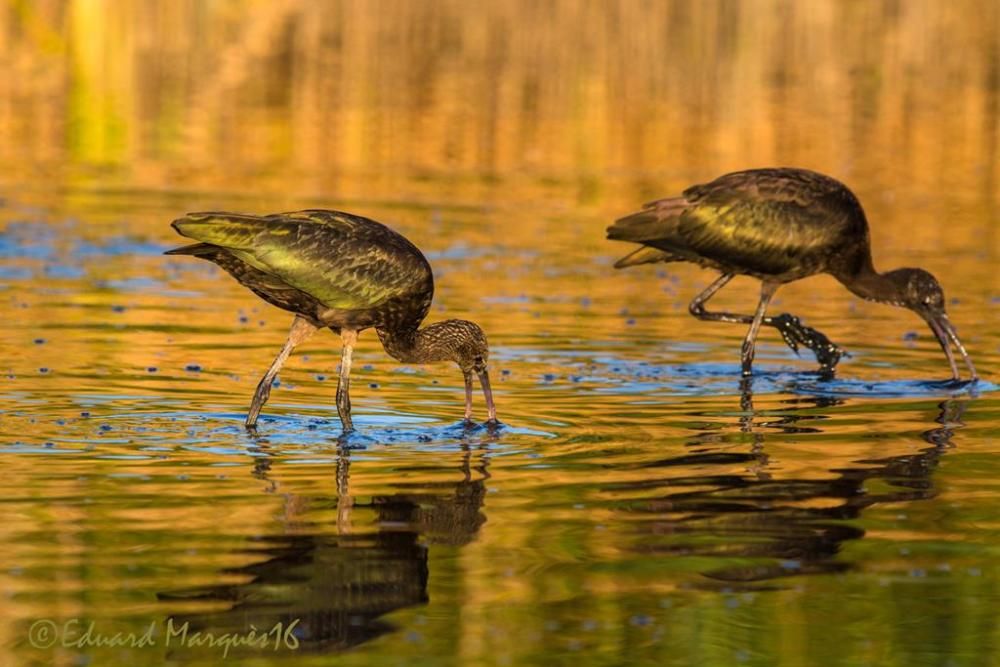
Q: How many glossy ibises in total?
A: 2